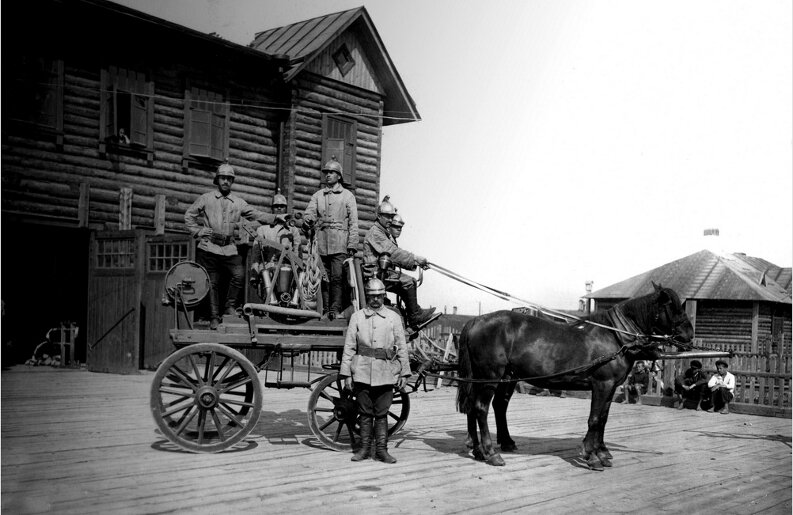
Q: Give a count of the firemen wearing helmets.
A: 6